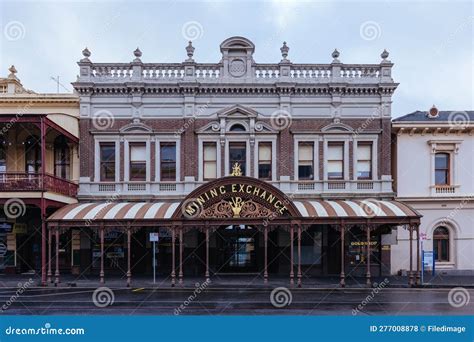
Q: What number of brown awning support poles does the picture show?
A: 14